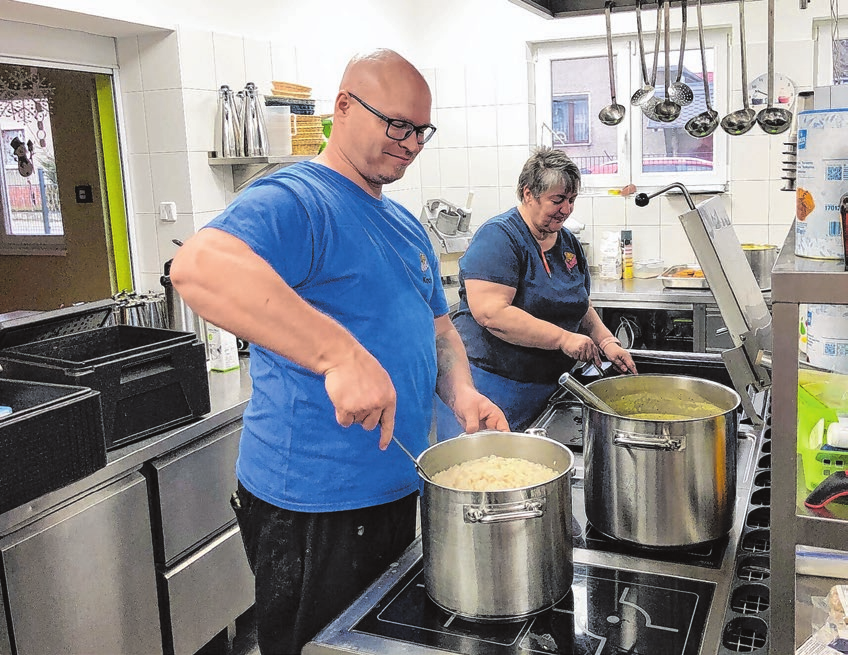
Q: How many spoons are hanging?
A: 8